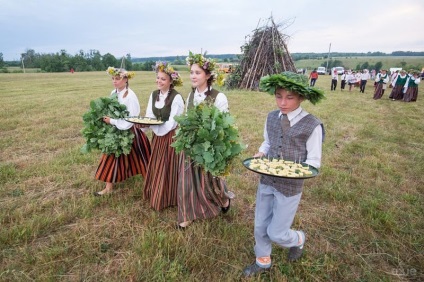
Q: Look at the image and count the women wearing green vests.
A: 5